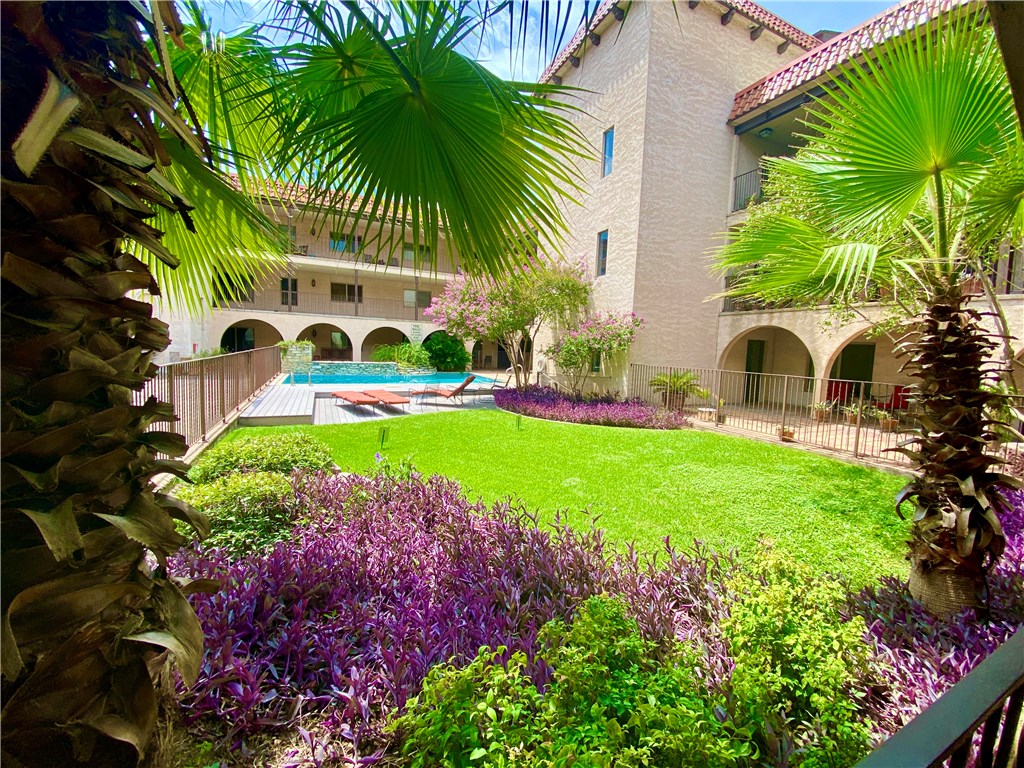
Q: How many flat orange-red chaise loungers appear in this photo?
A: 2